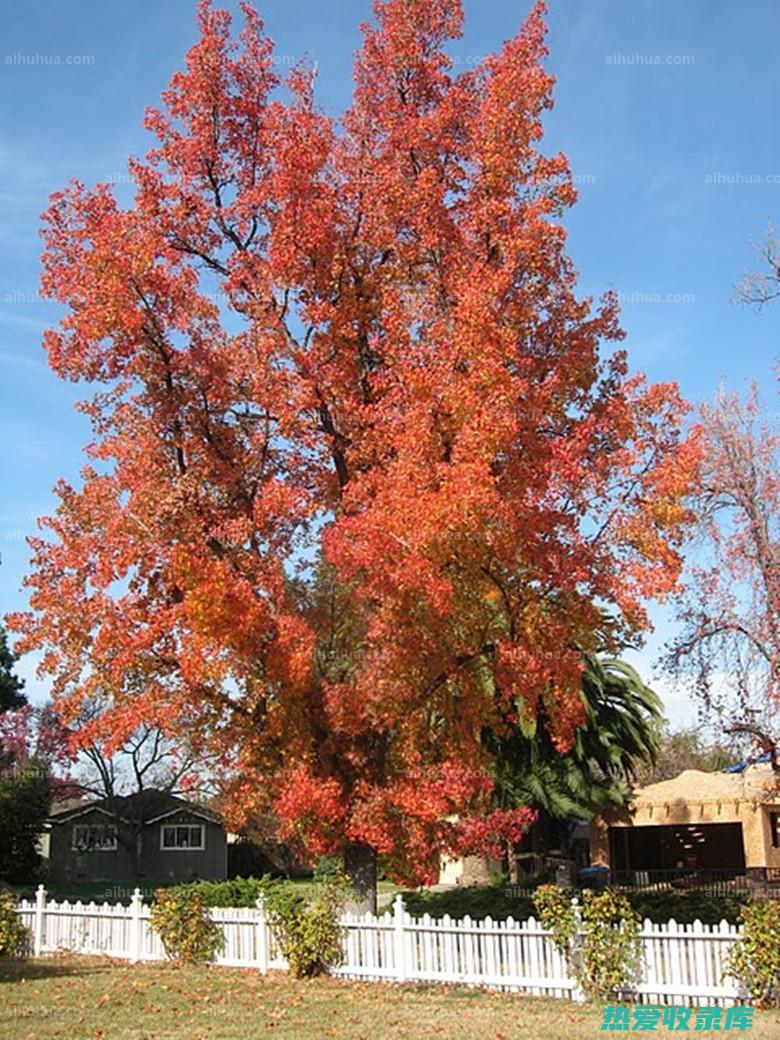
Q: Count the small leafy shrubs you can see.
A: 5